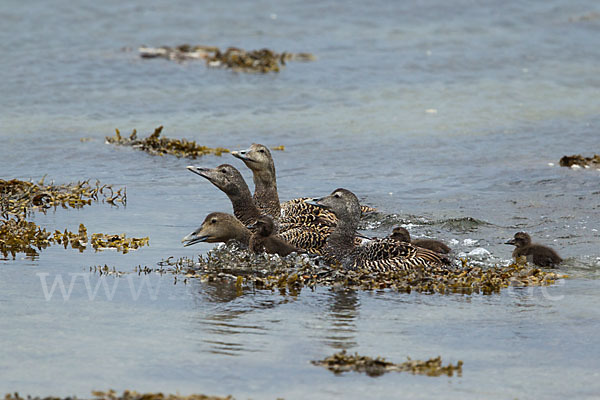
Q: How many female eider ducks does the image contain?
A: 4